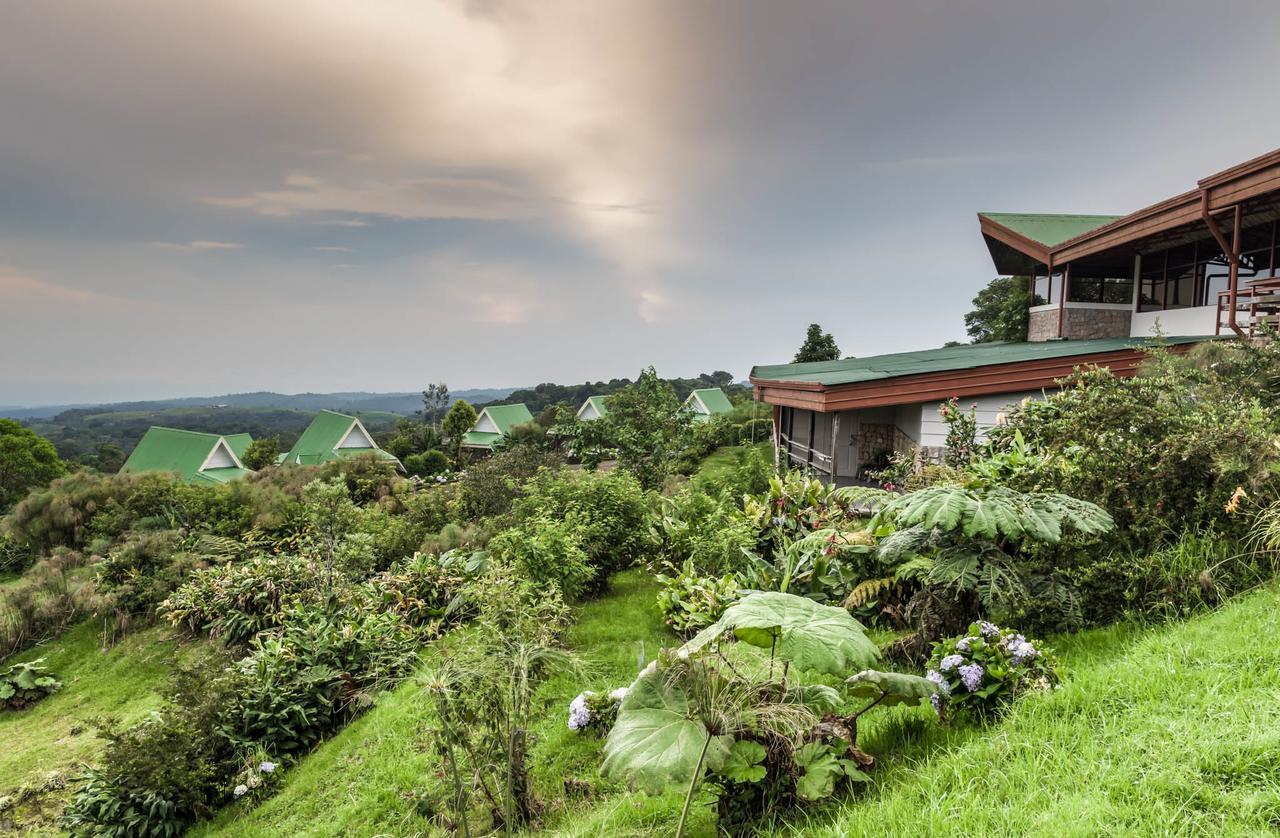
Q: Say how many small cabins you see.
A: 5